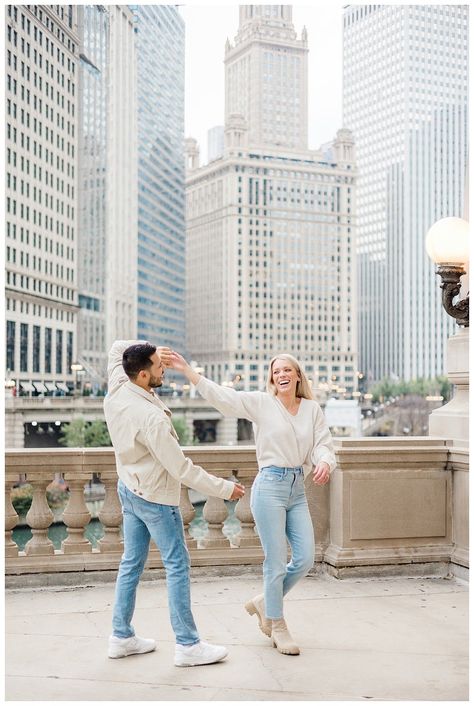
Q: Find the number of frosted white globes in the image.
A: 1